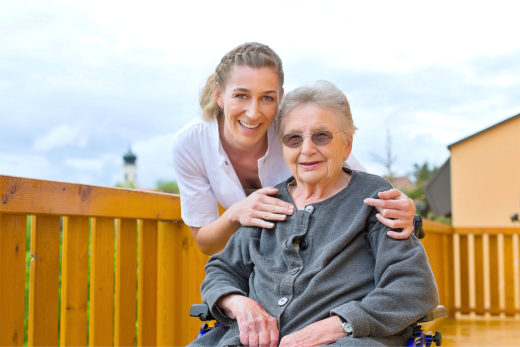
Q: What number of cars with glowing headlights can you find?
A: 0